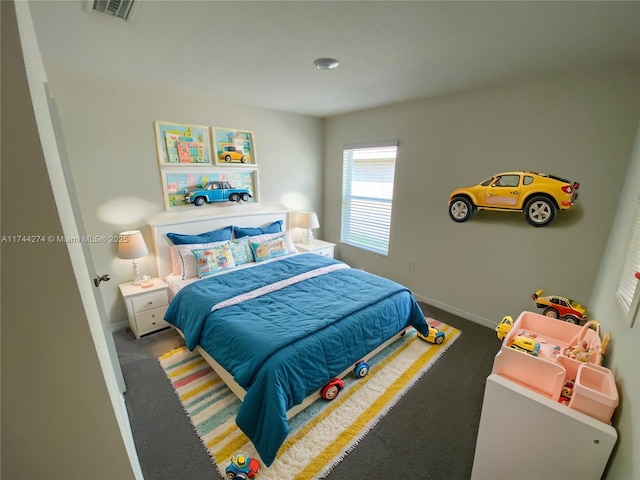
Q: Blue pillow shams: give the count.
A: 2